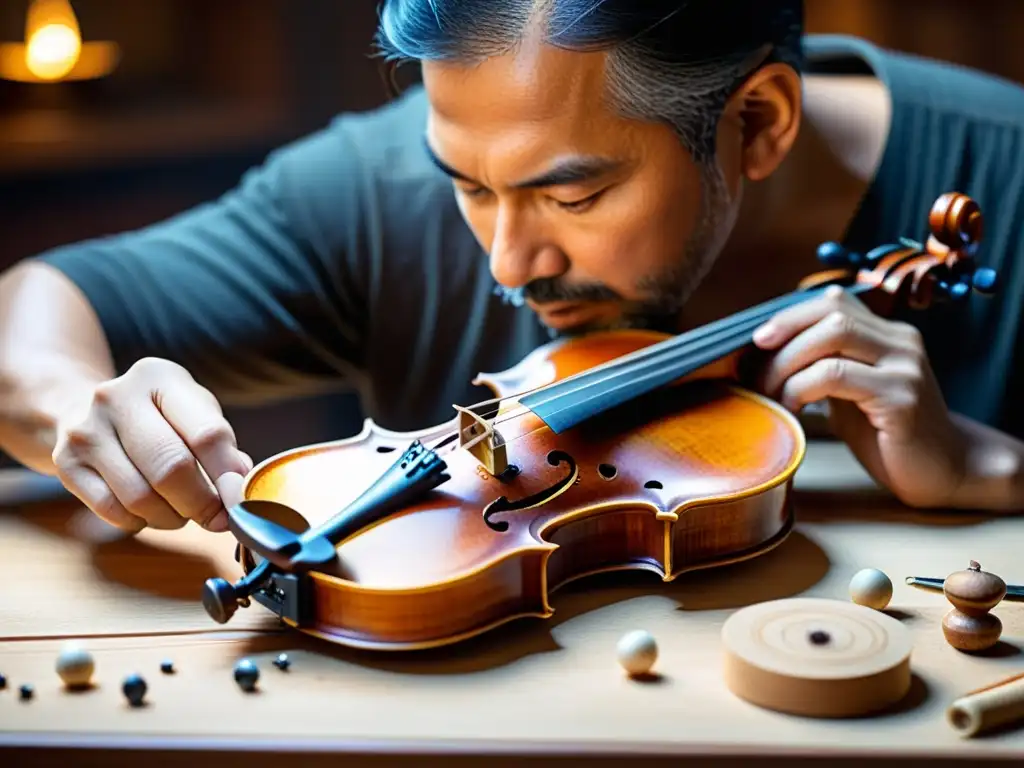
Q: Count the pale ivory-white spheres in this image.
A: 3